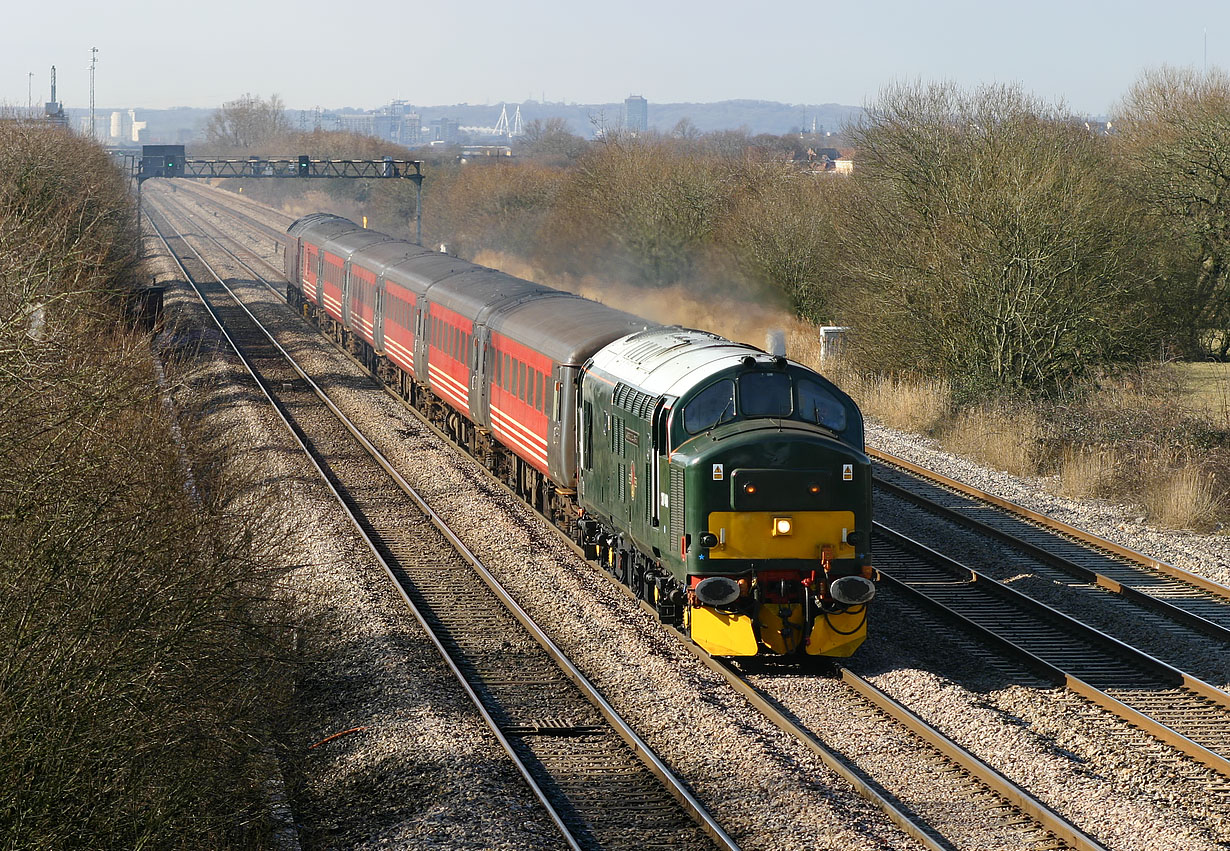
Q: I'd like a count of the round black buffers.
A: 2